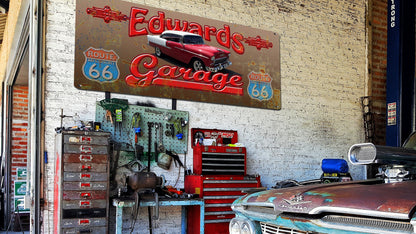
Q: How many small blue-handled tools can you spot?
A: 2